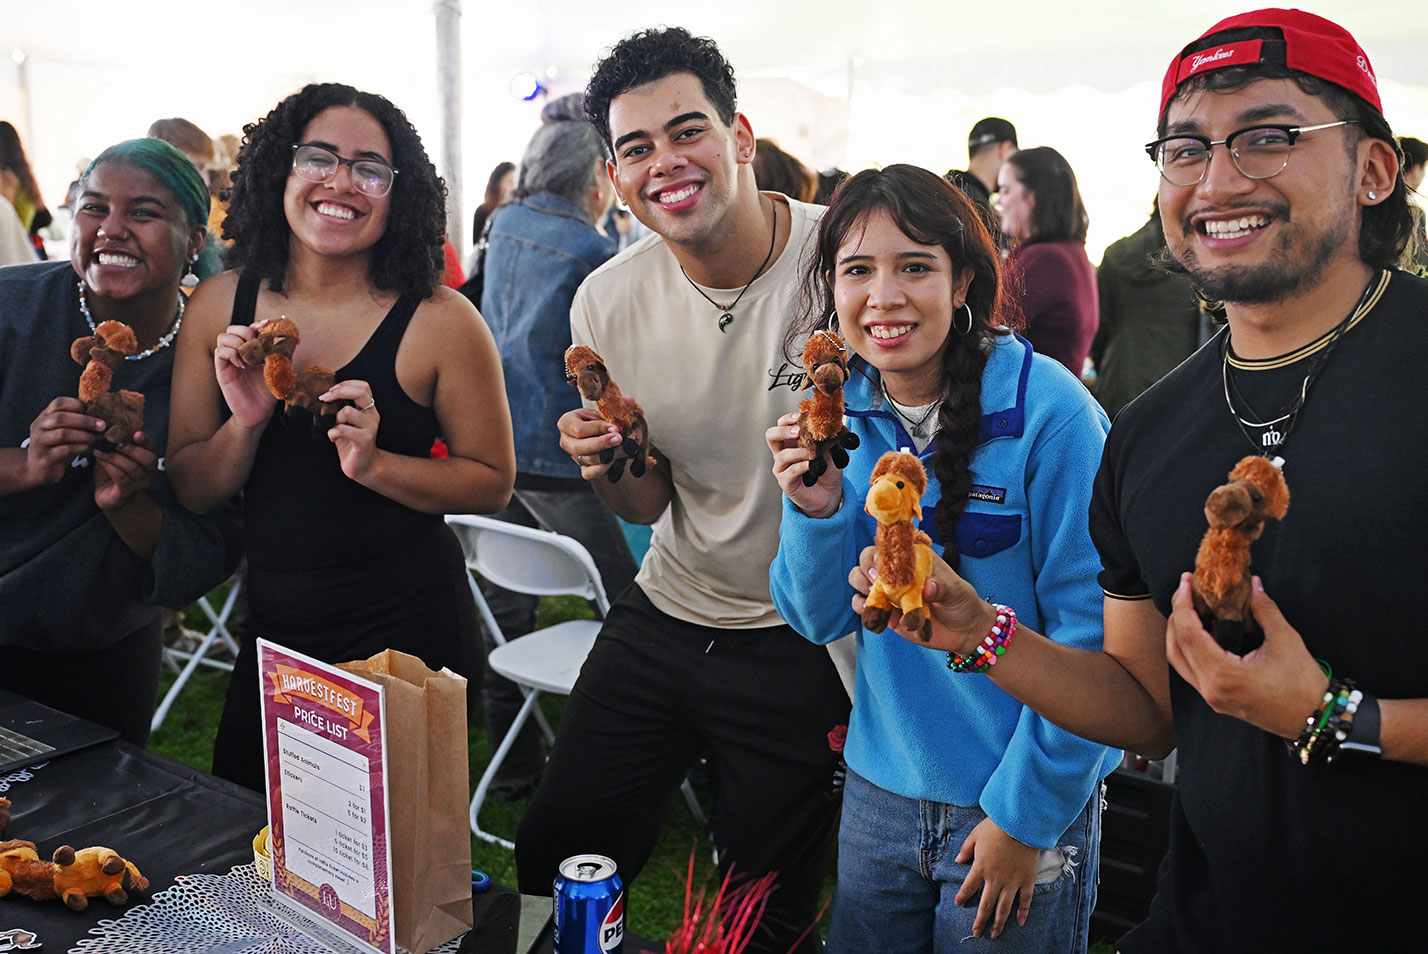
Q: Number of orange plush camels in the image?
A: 2